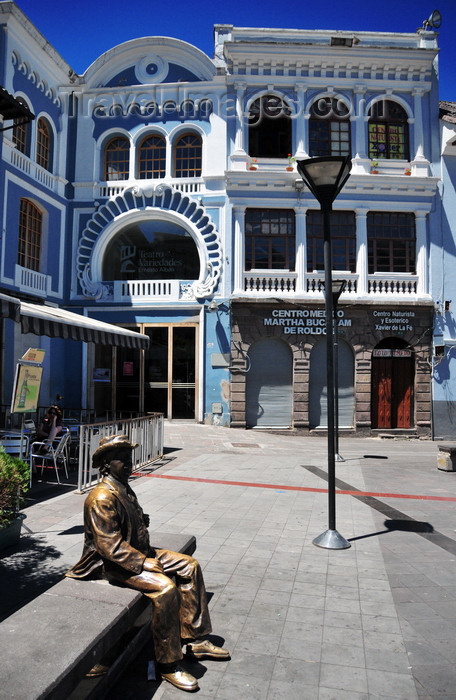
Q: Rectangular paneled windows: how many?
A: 3